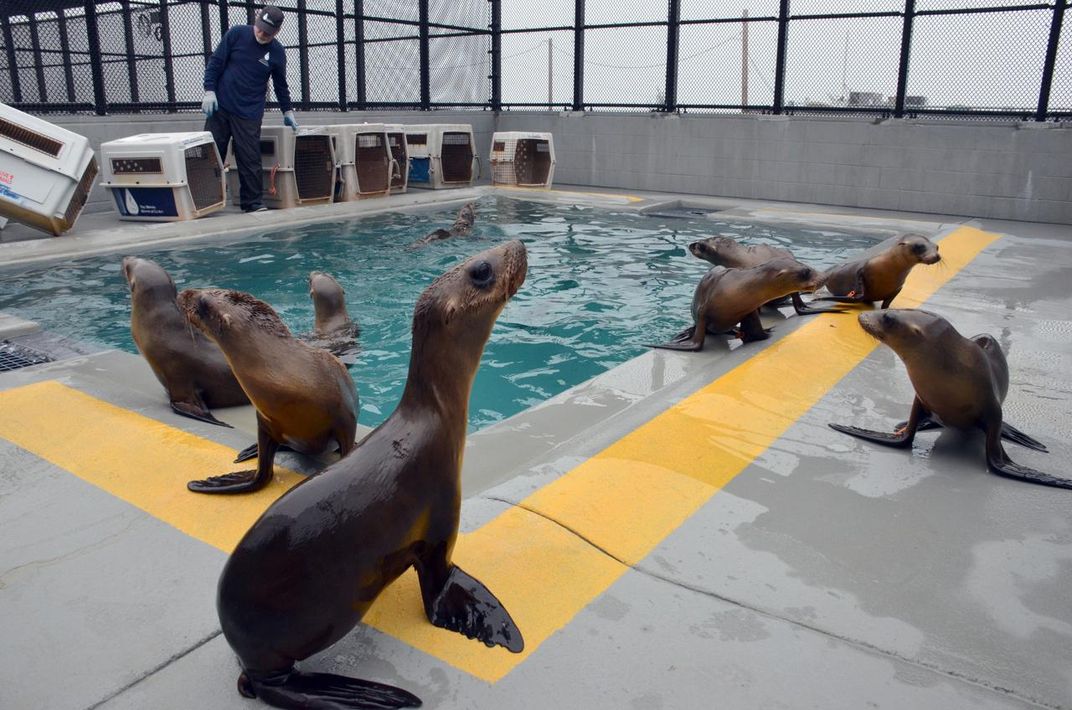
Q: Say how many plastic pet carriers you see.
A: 7